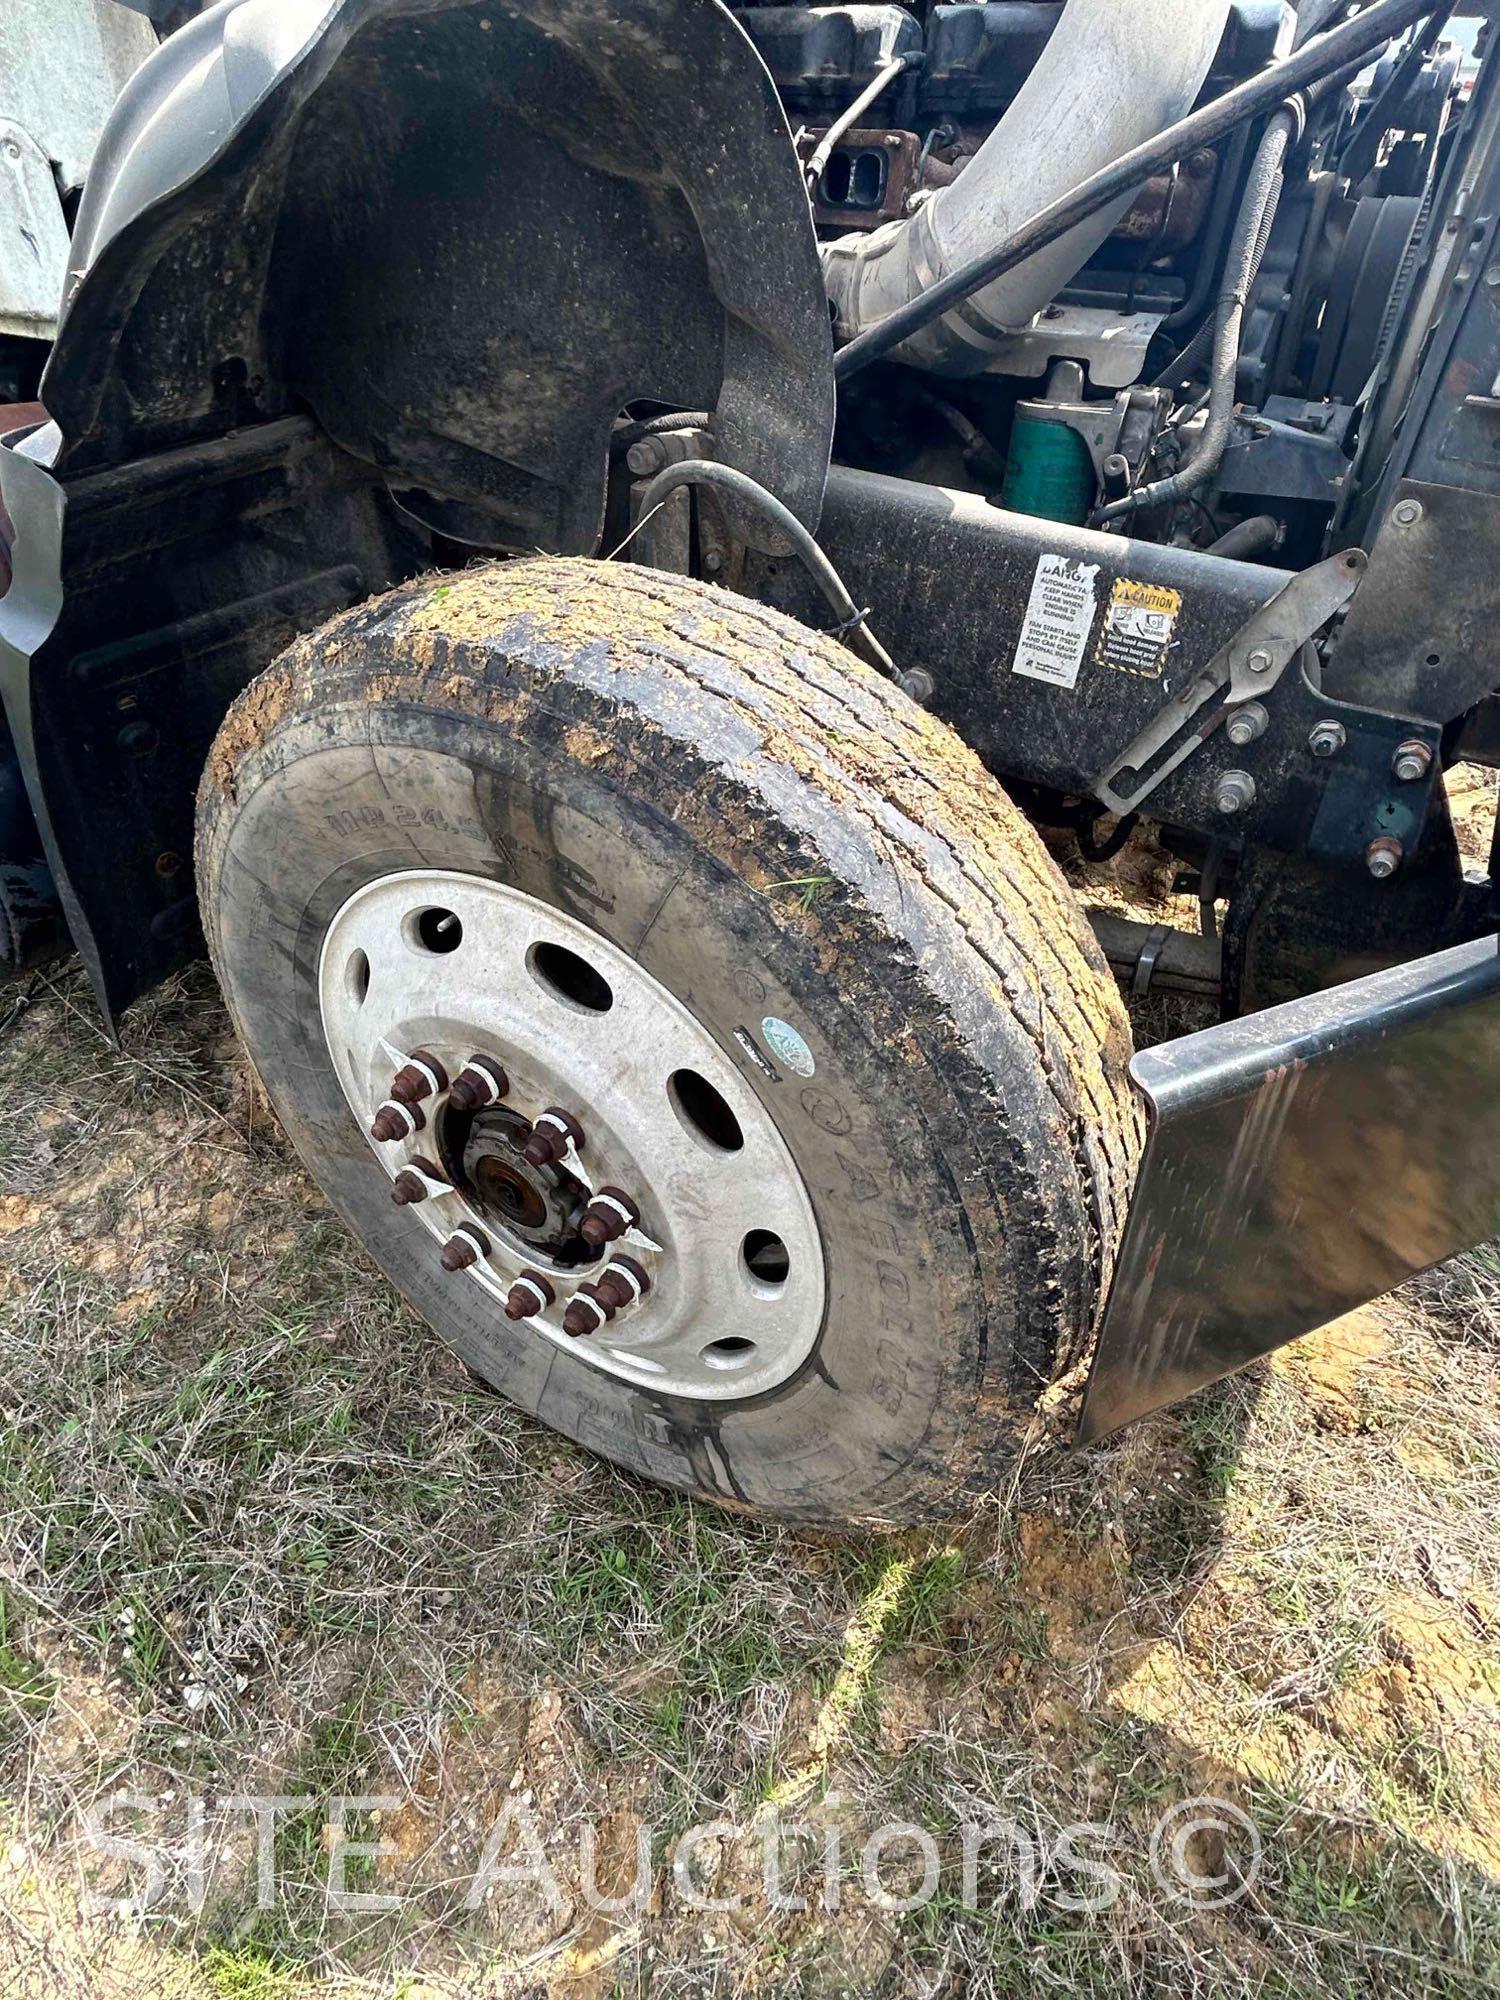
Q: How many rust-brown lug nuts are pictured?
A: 10